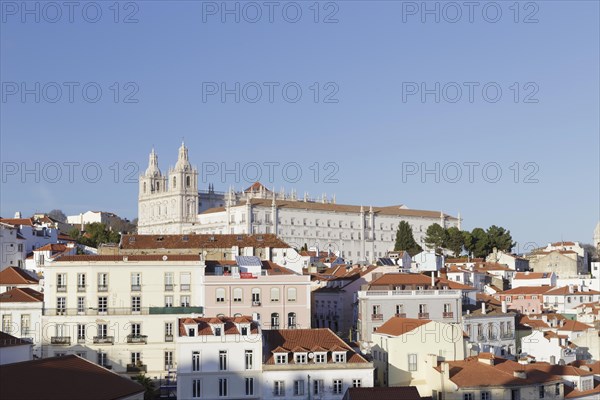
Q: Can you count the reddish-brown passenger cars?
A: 0